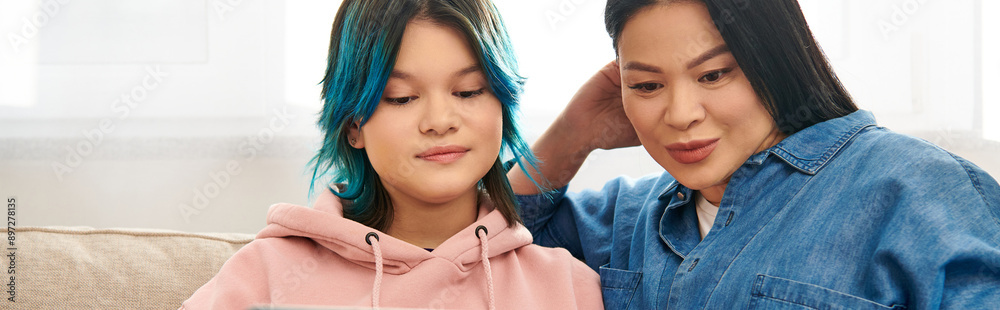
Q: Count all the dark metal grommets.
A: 2